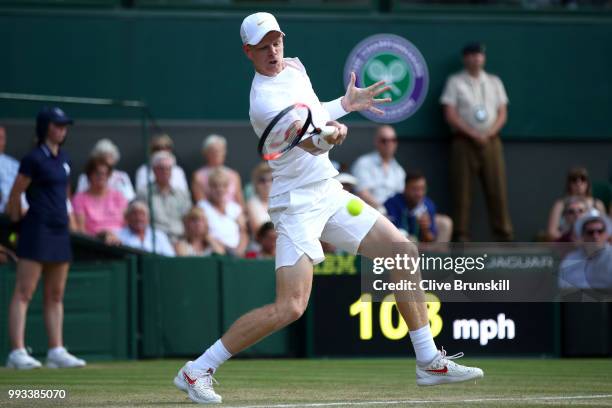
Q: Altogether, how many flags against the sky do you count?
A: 0